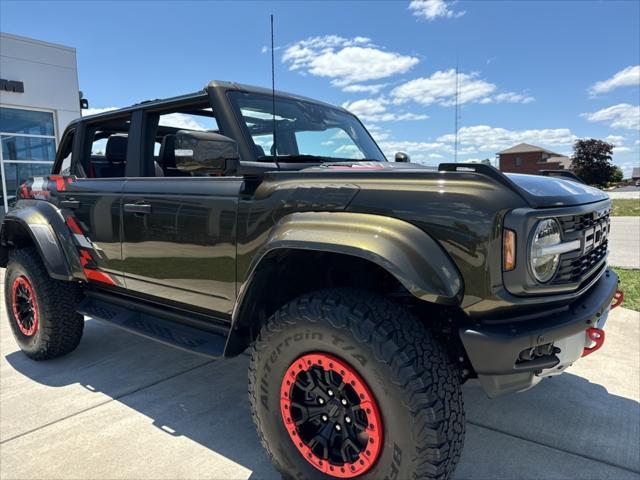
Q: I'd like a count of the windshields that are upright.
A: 1